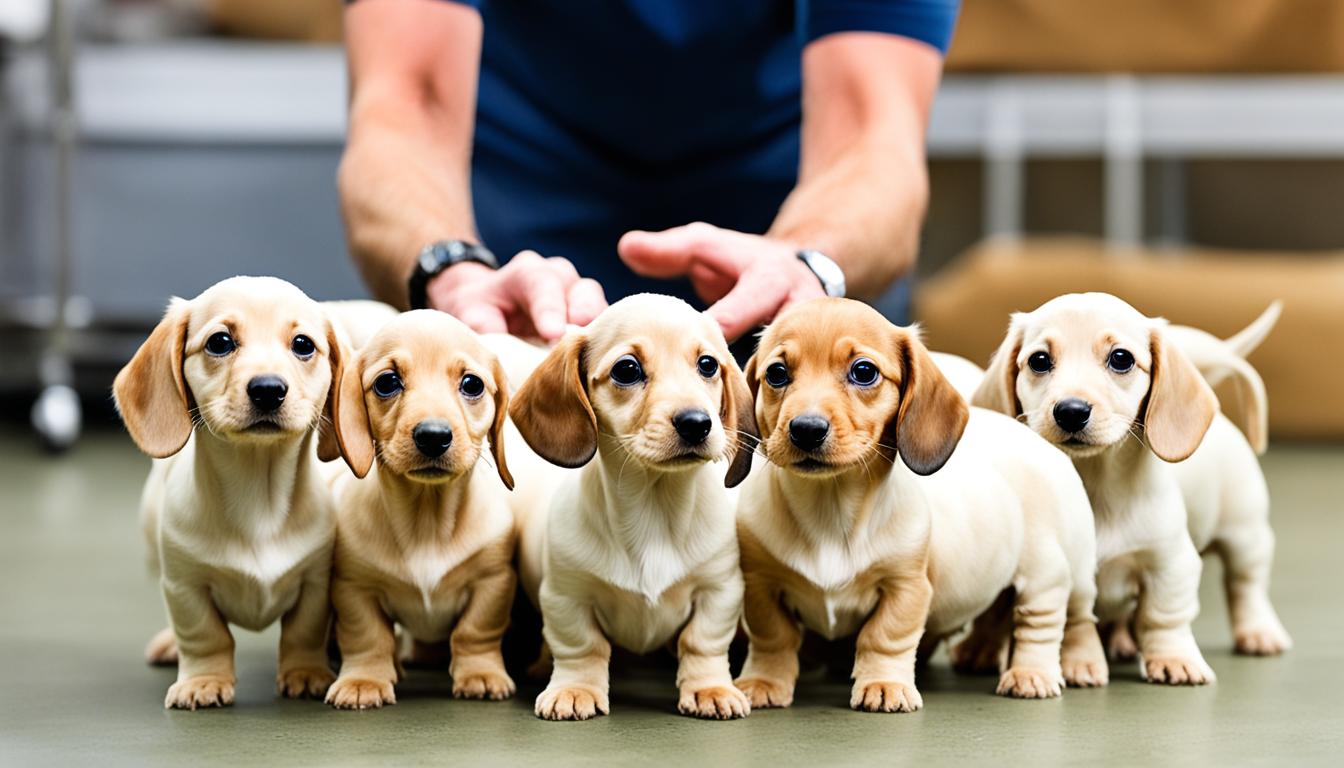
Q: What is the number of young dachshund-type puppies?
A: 5